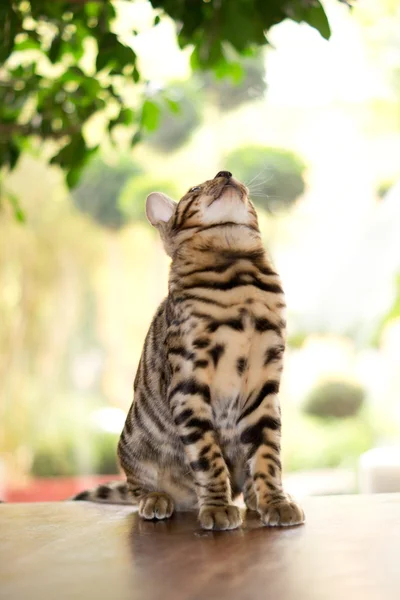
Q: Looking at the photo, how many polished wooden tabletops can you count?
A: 1